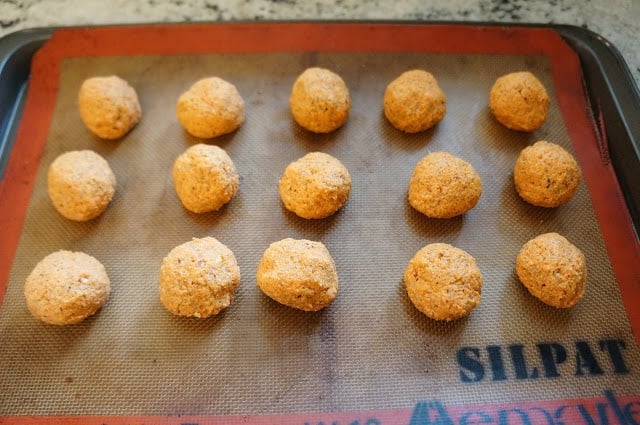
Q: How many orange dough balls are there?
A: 15